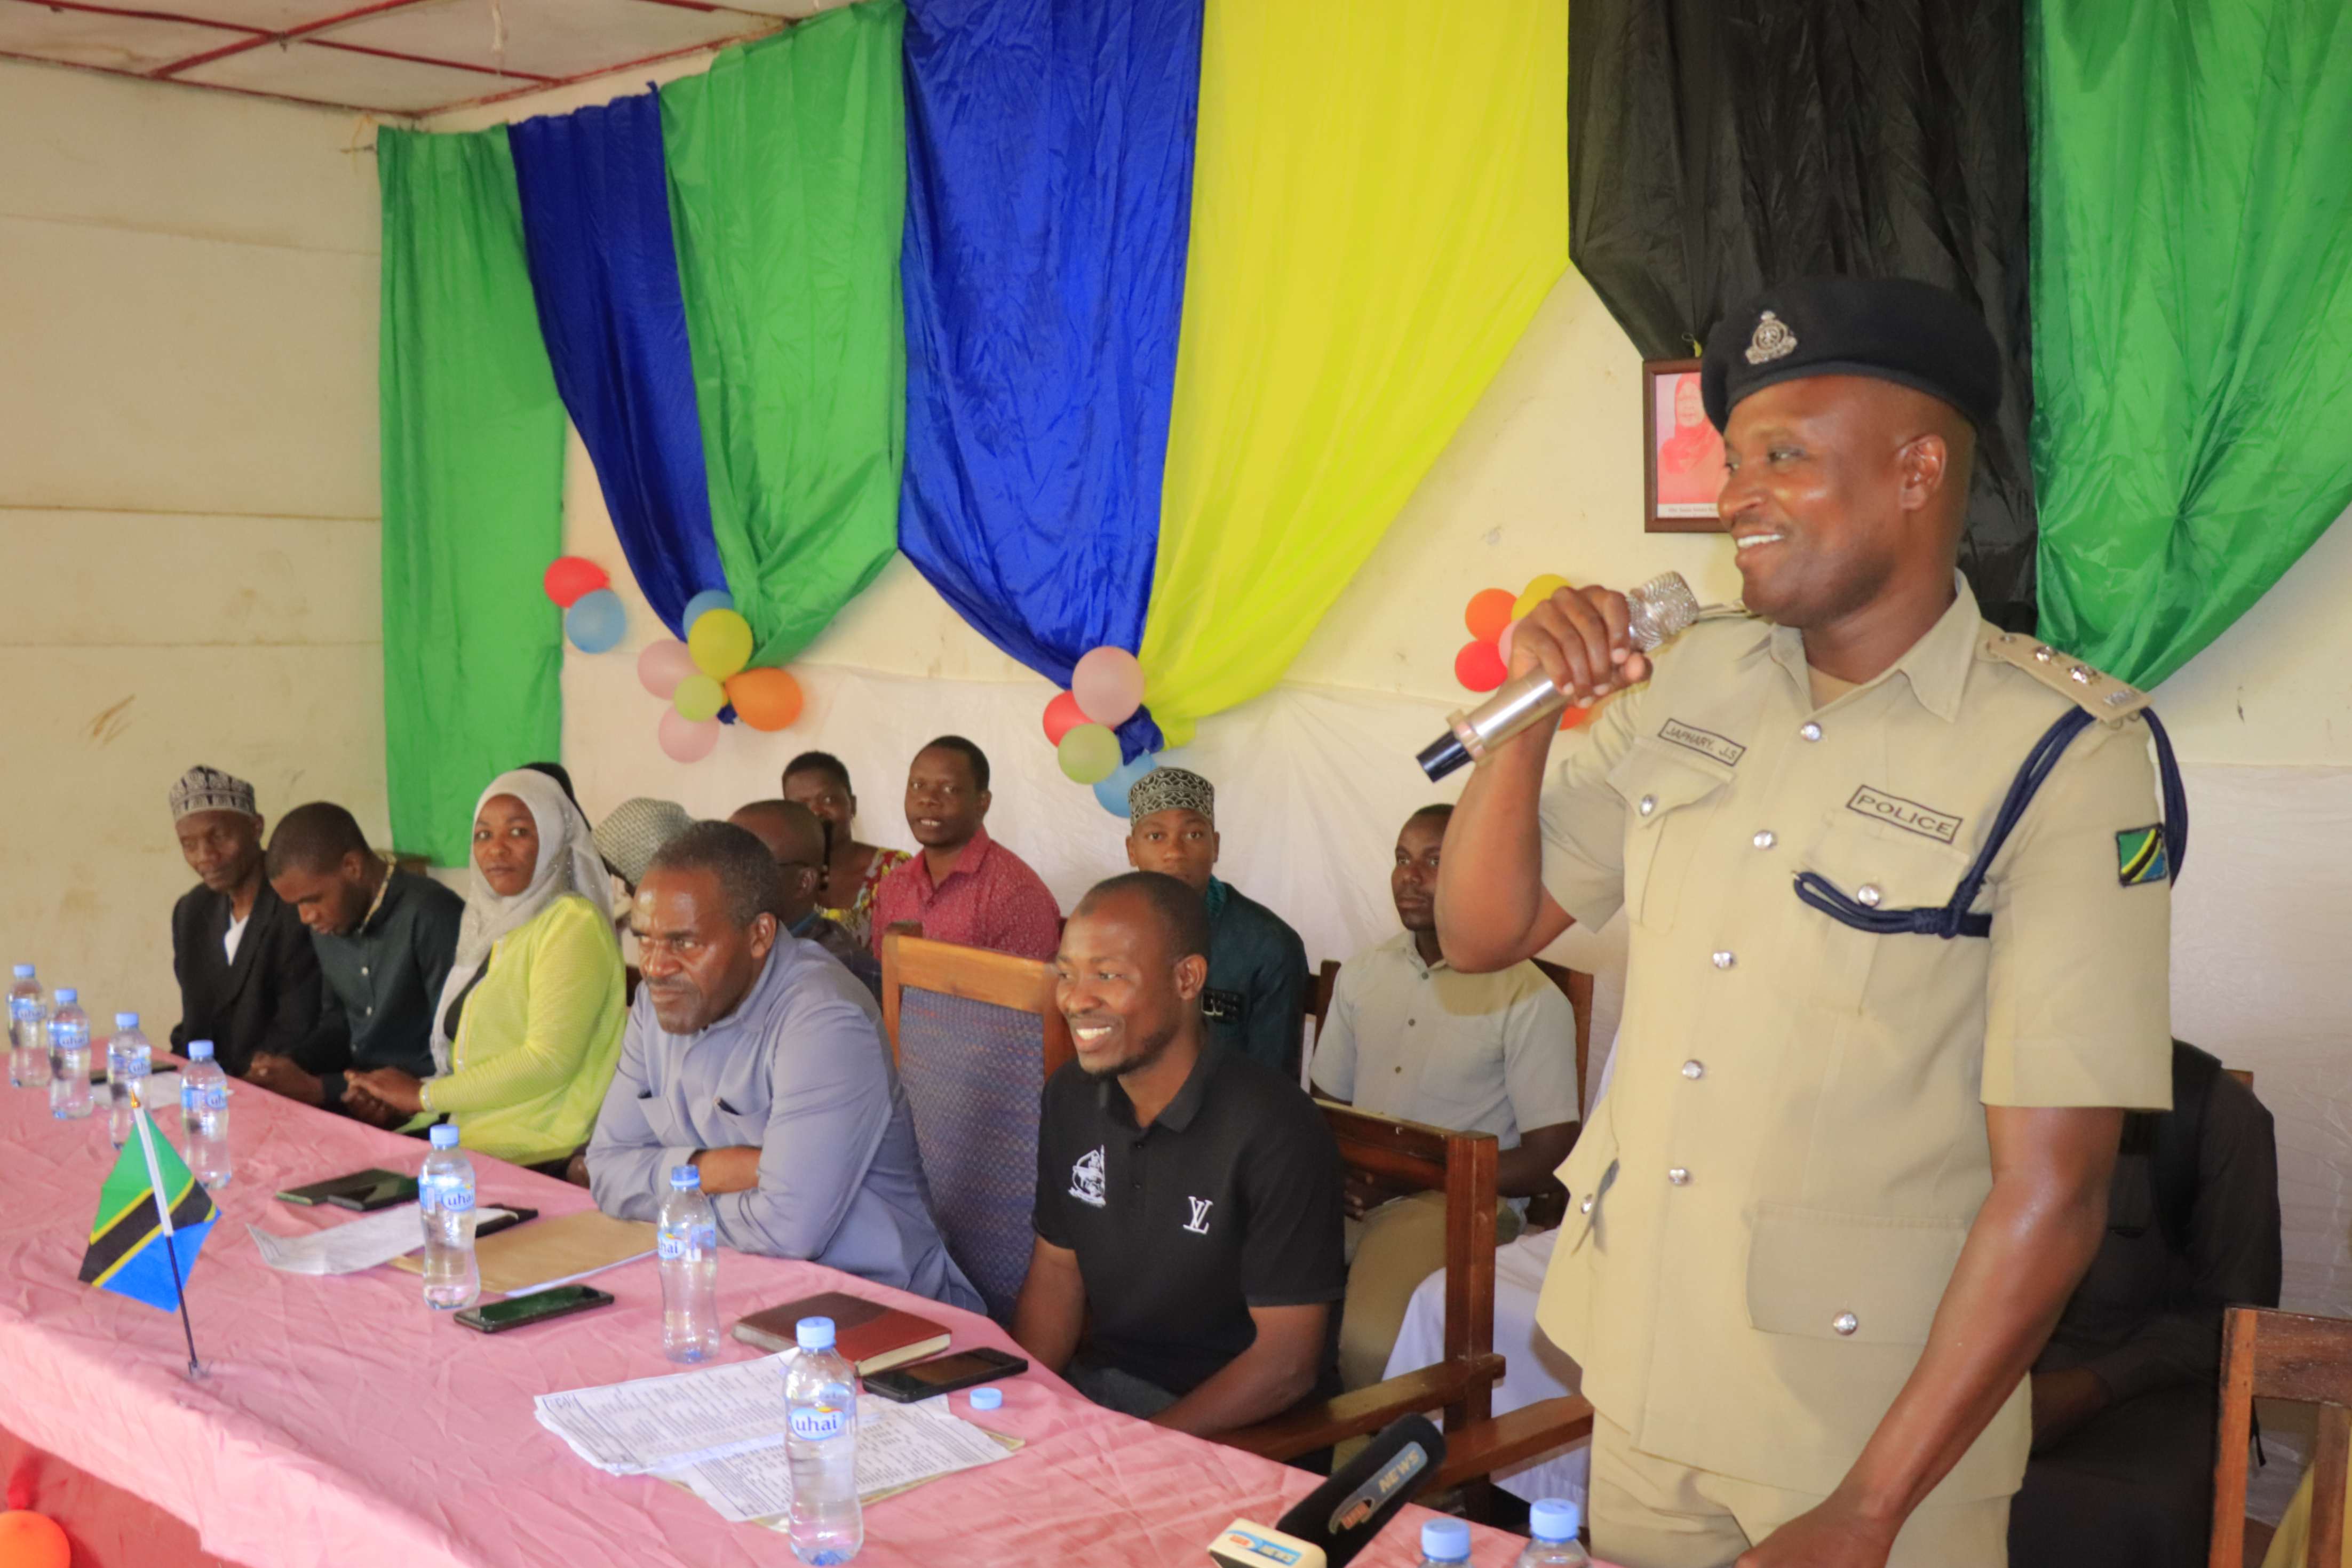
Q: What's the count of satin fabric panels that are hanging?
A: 7